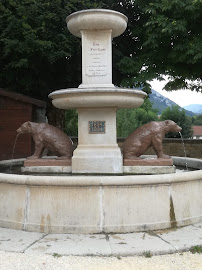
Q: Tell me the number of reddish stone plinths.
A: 2